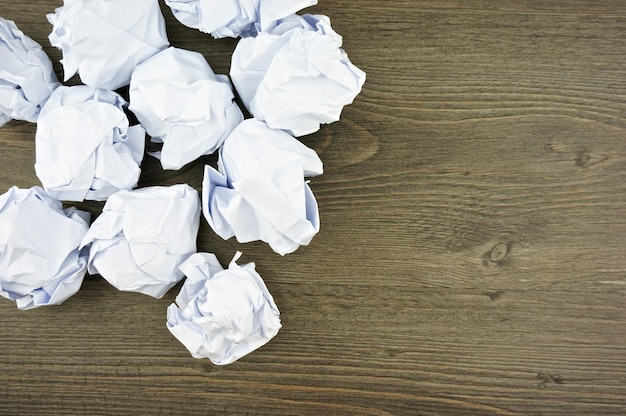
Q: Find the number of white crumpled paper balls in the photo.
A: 10